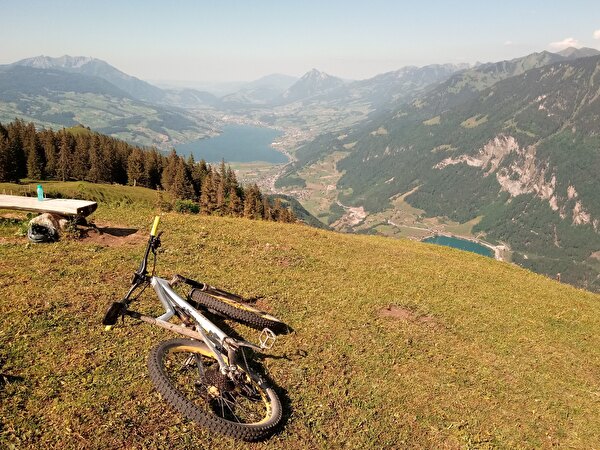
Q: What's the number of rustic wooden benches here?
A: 1